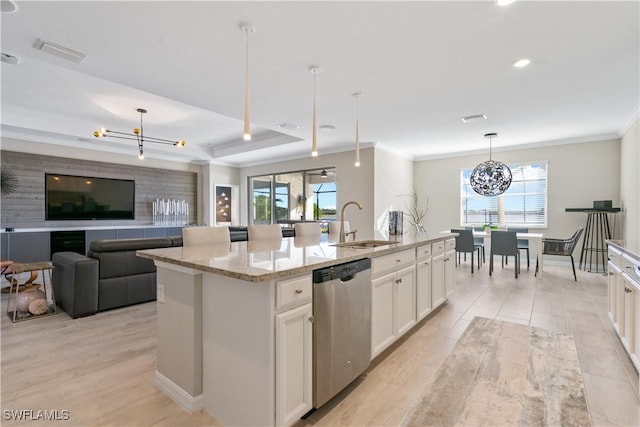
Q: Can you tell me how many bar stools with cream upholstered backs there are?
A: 4